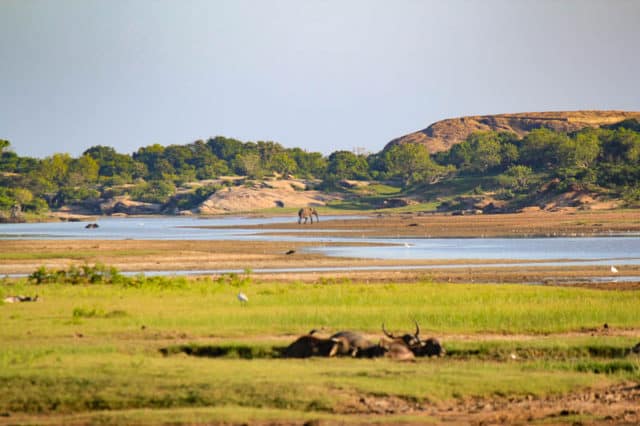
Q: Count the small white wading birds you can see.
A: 3